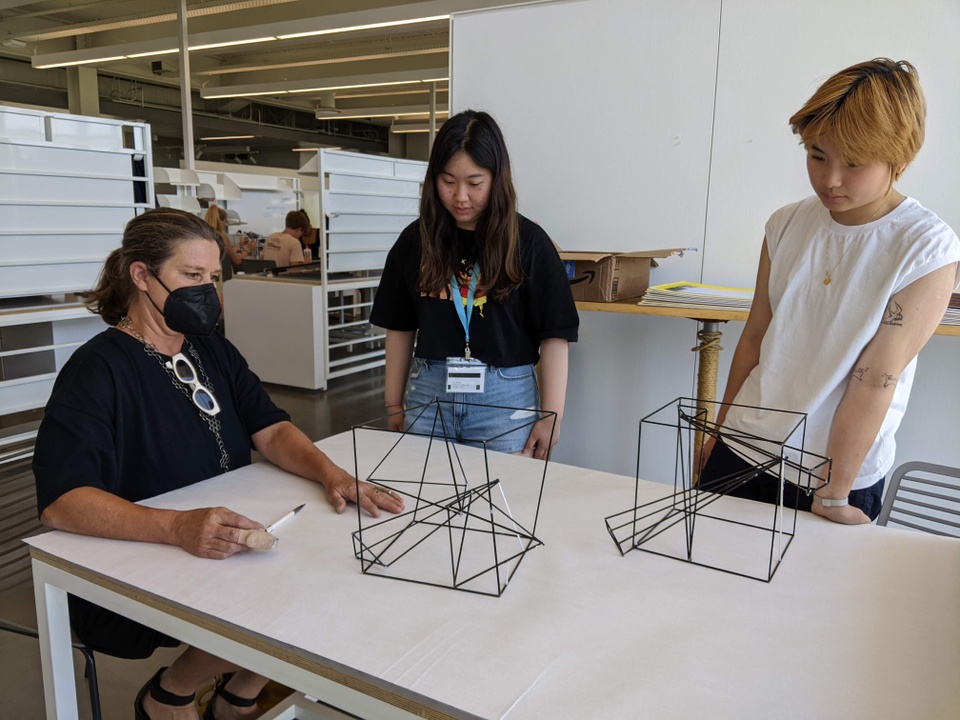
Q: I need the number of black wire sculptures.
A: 2